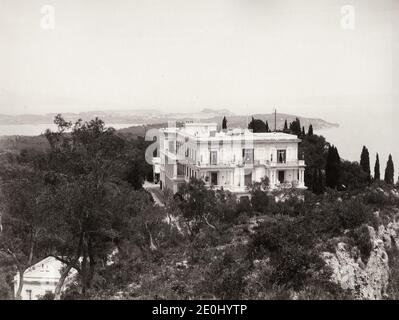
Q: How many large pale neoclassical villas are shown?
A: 1